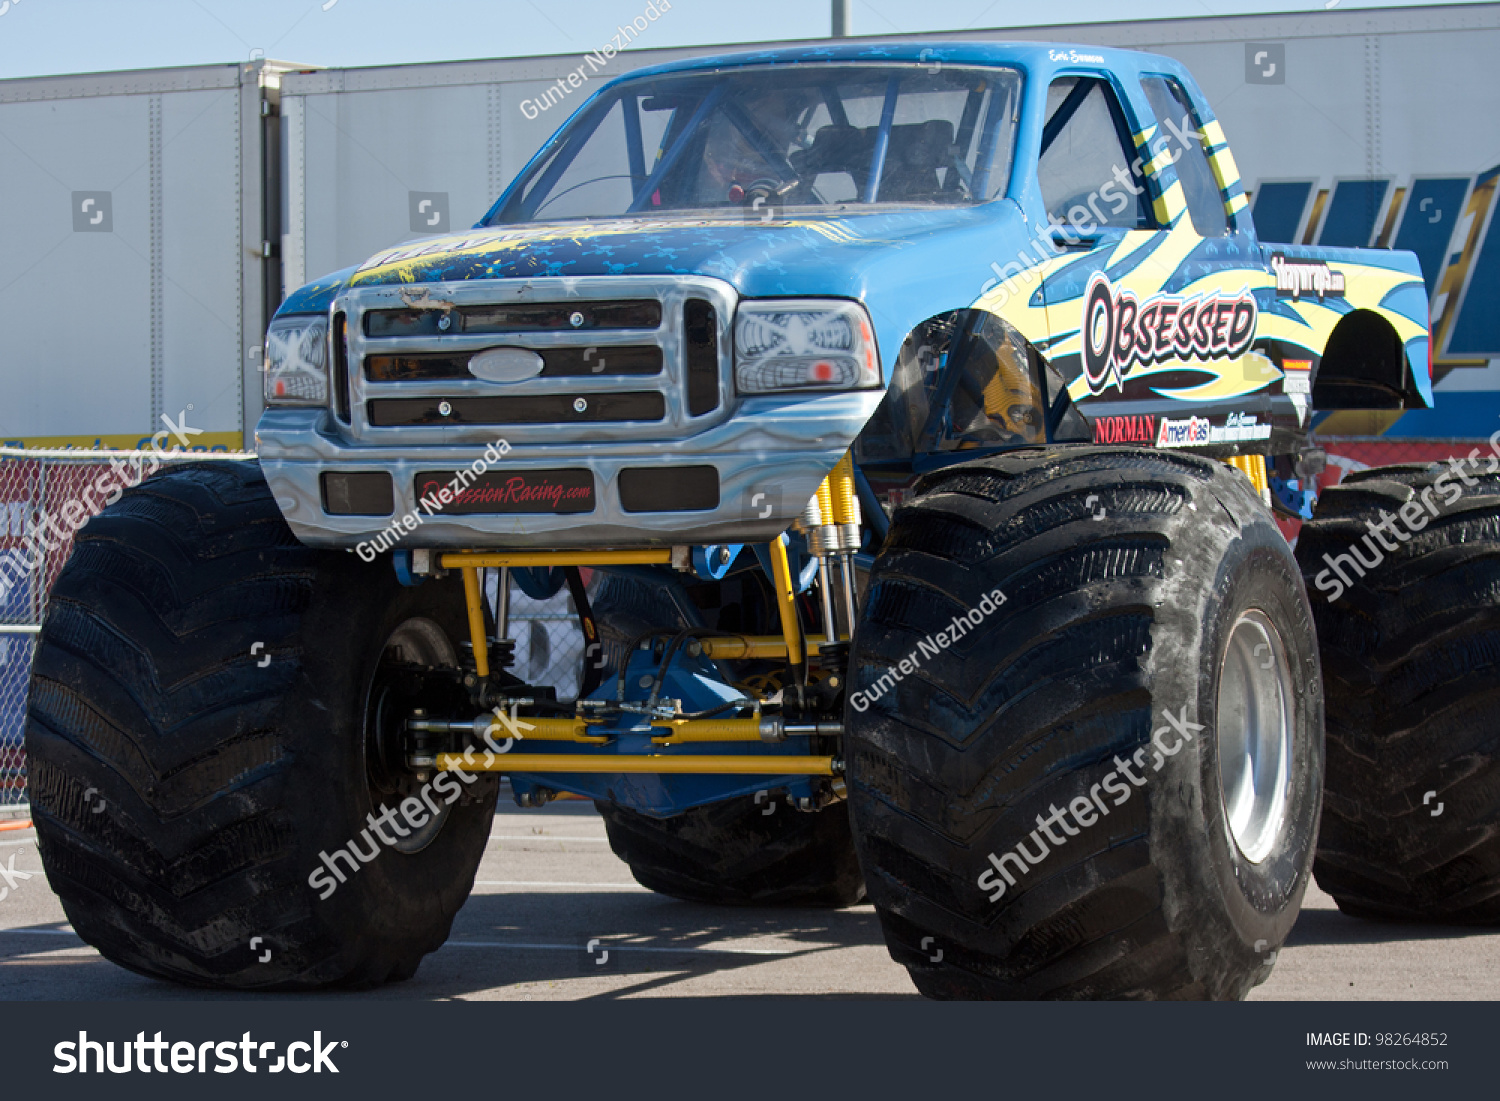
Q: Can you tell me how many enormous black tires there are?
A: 4